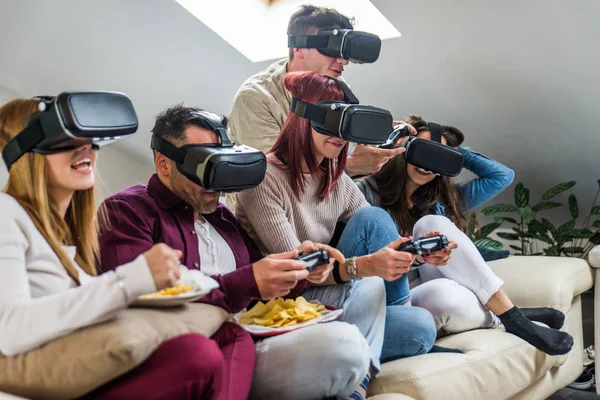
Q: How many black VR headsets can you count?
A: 5